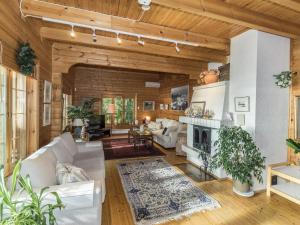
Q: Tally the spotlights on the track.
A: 5